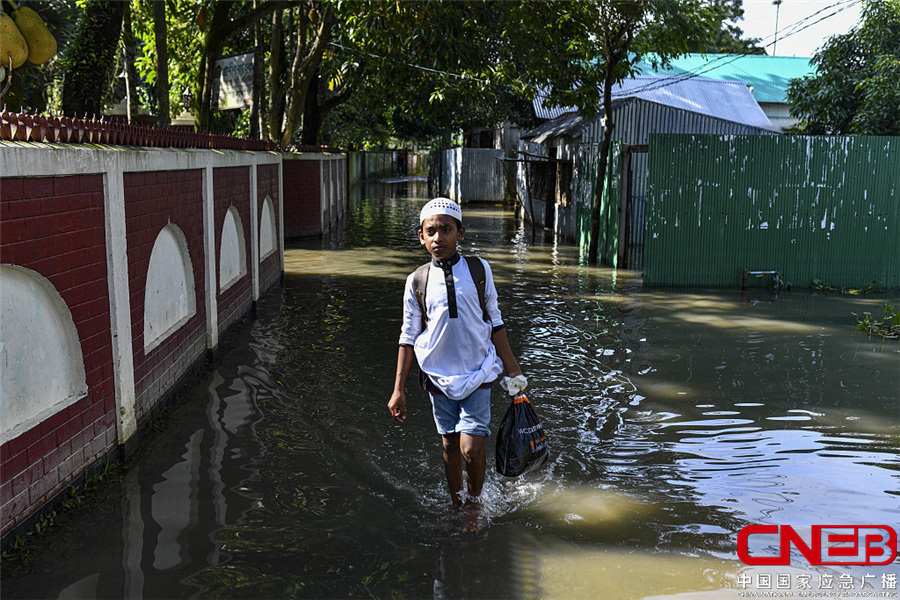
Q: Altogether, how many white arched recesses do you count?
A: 4